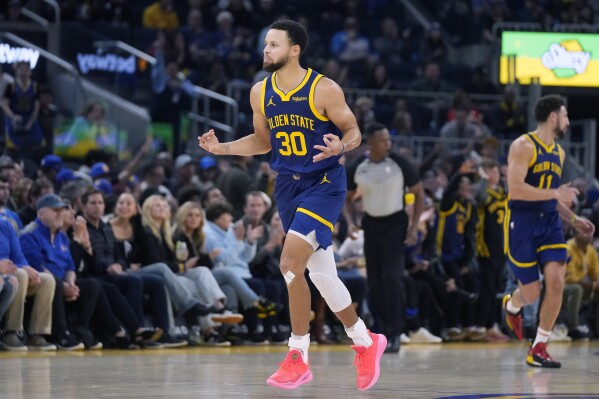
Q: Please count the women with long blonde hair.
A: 2